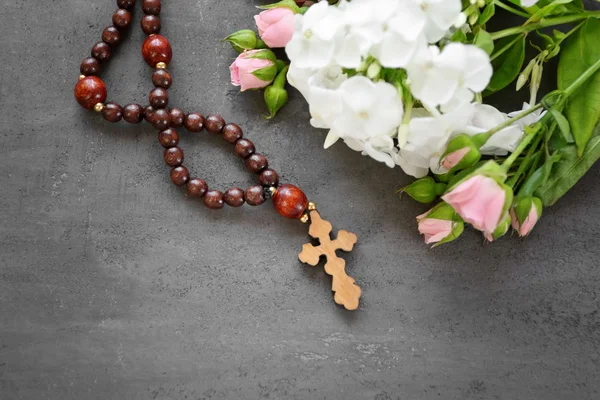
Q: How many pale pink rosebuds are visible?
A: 6